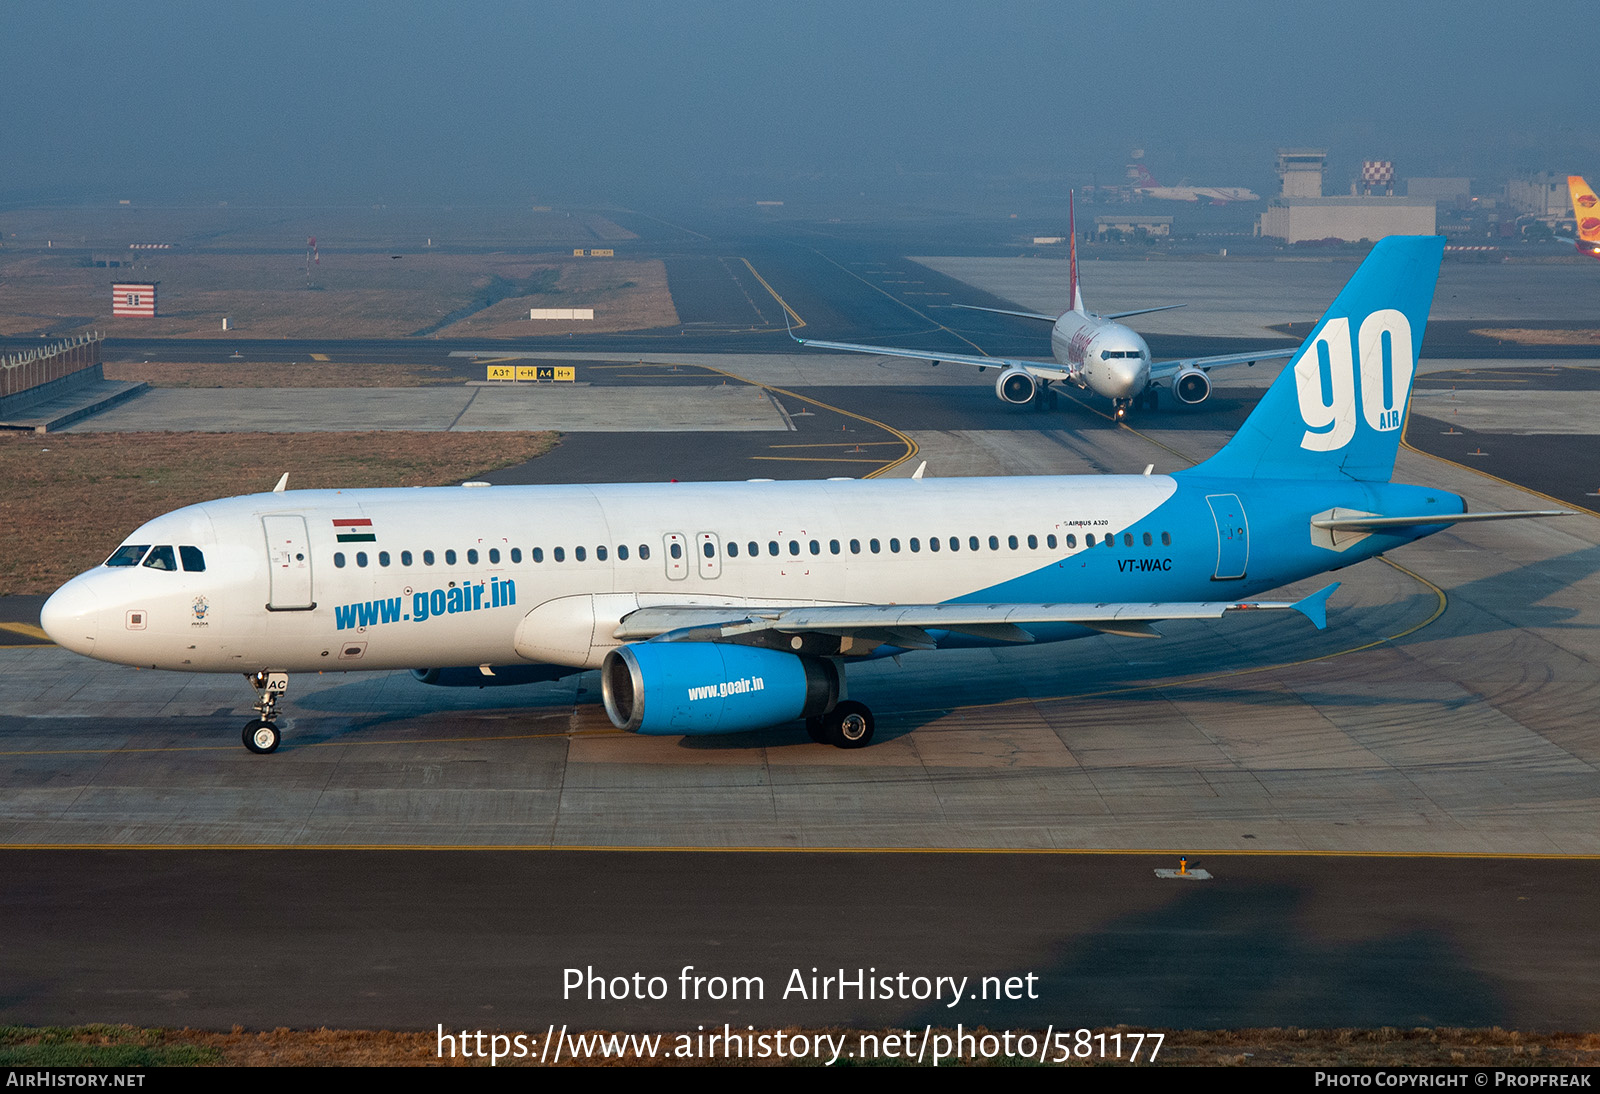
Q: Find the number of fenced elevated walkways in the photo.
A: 1